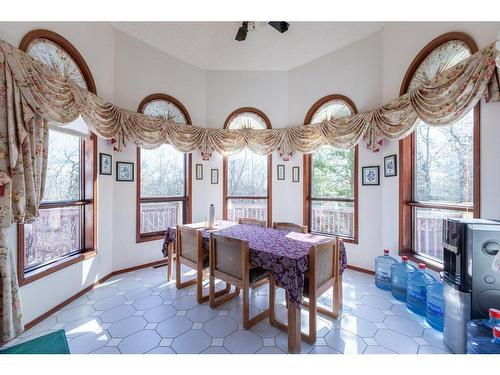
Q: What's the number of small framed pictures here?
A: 8